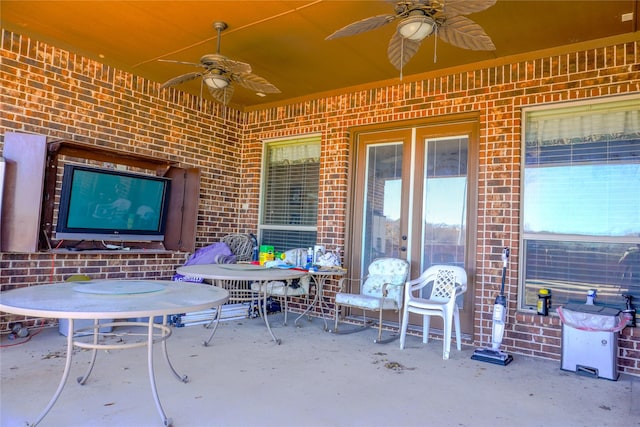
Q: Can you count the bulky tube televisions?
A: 0